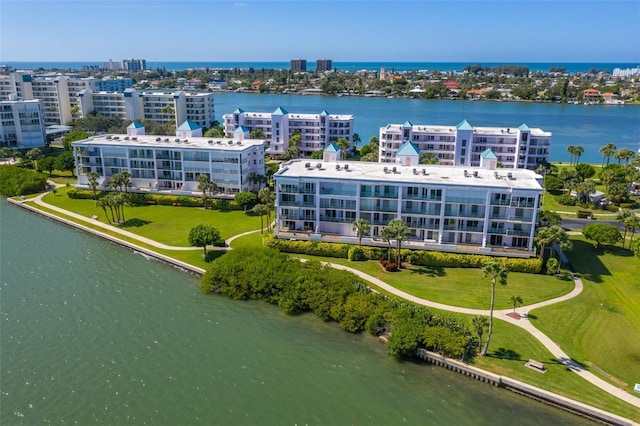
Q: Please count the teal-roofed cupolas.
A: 12